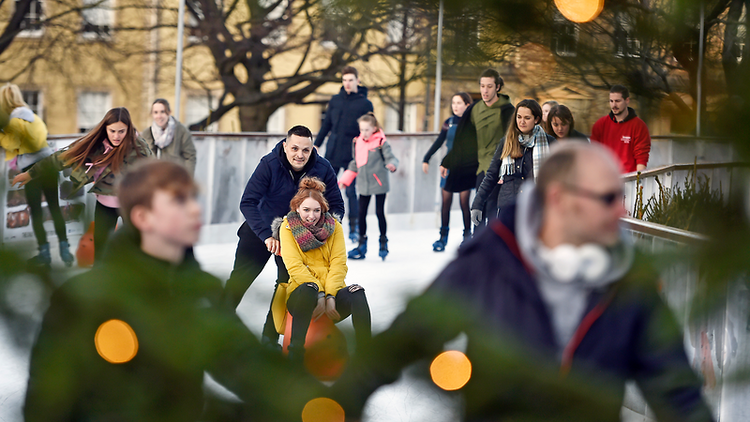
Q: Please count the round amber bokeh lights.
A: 4